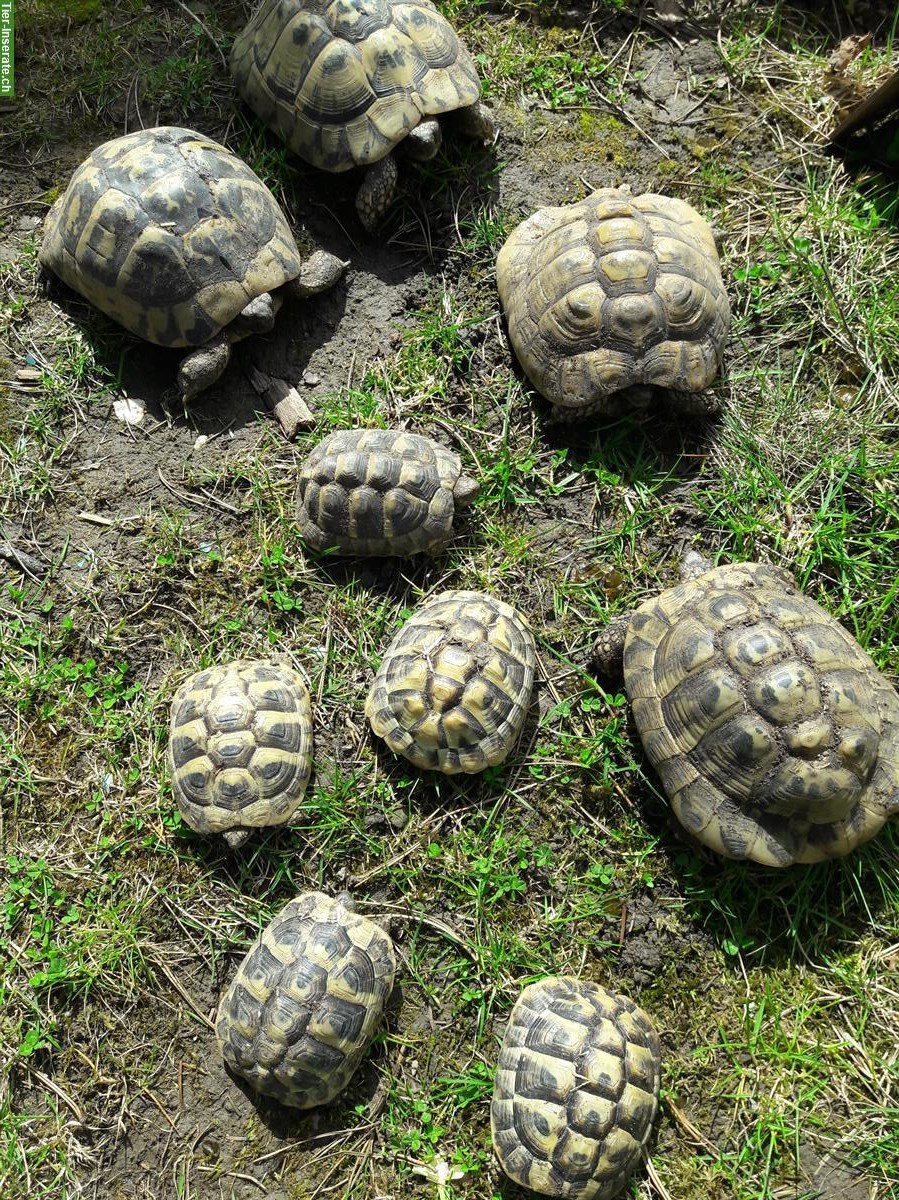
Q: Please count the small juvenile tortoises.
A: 5